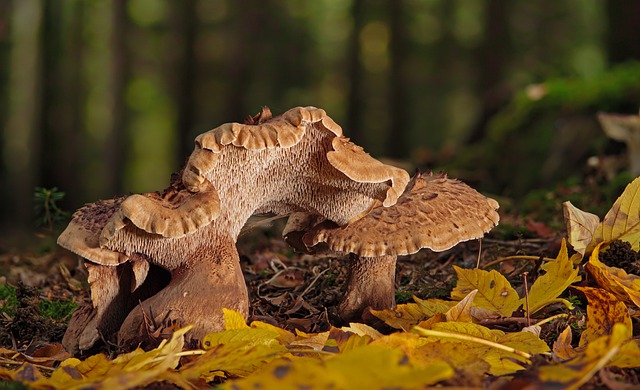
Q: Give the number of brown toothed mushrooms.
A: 3